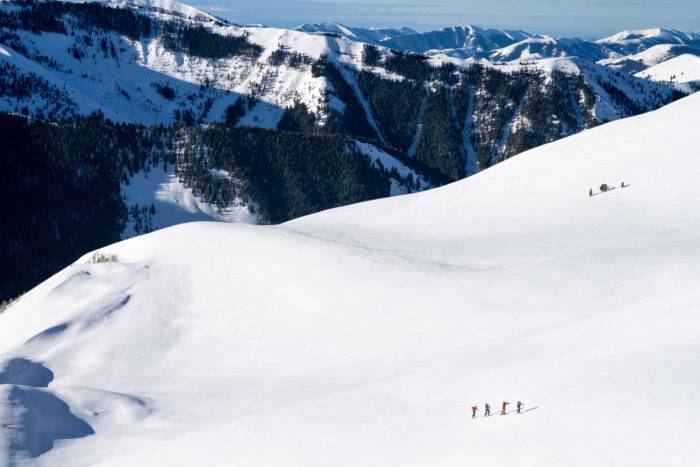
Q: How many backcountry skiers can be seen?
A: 4